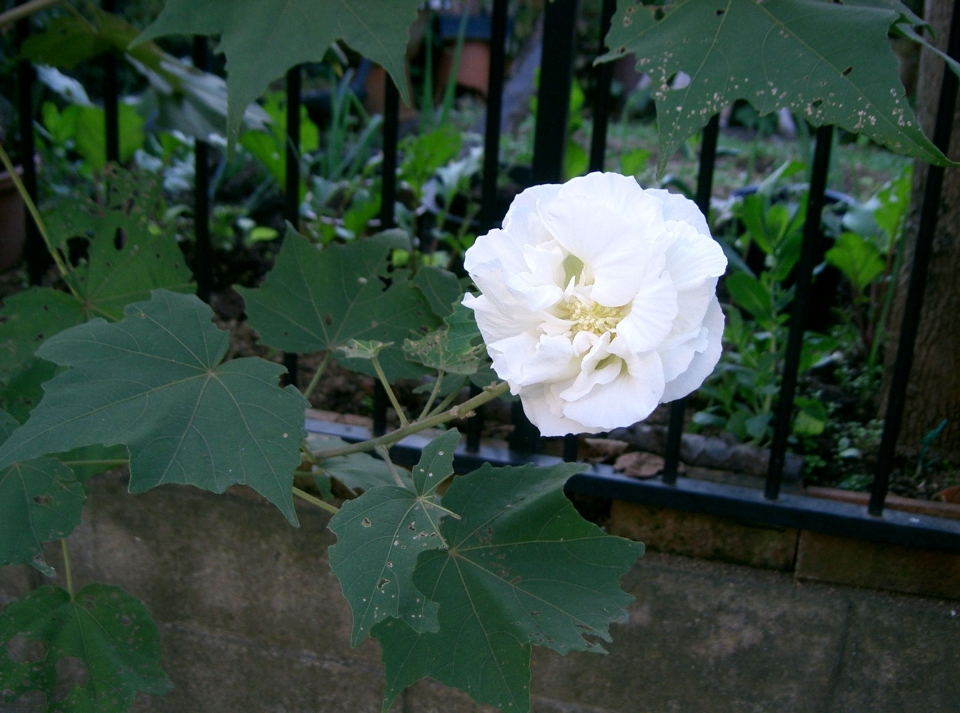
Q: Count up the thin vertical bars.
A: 10